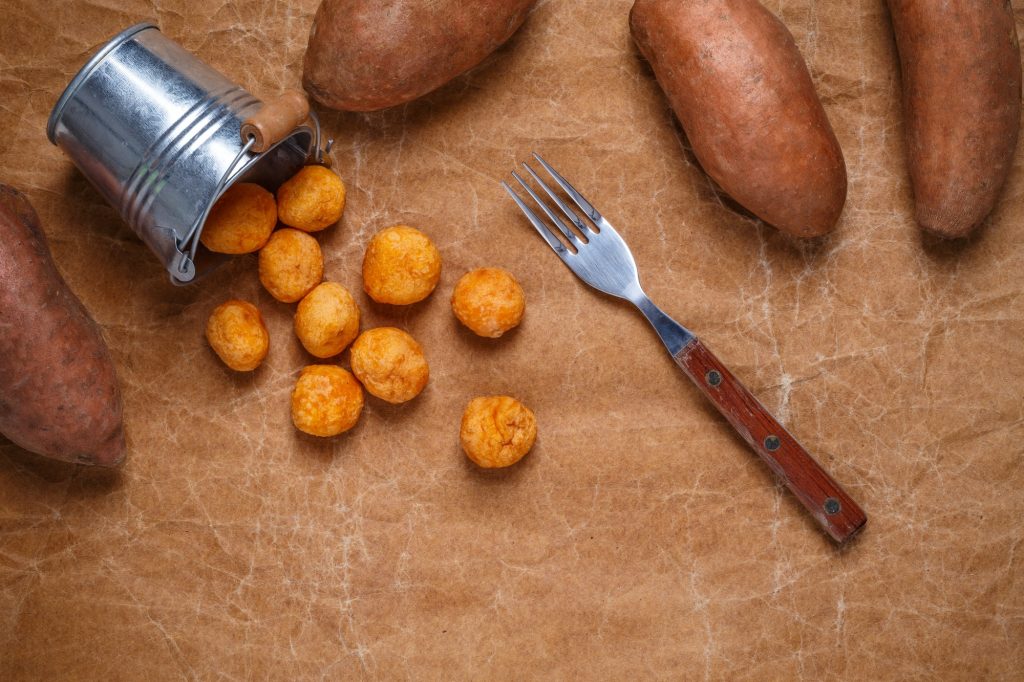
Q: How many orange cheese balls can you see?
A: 10